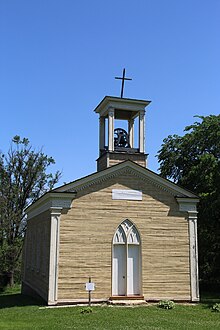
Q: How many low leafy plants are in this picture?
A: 3